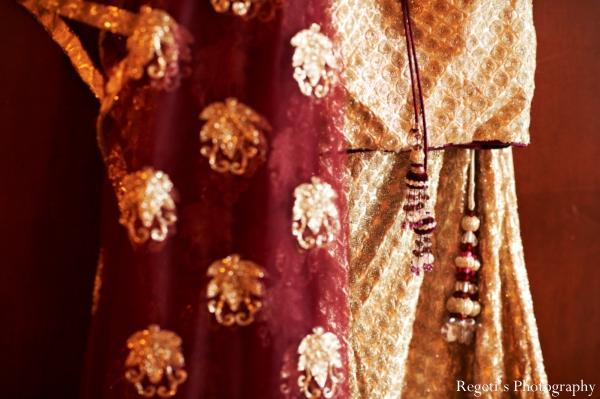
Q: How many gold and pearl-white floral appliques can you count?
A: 9